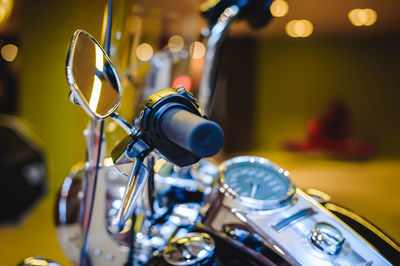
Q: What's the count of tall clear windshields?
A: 1